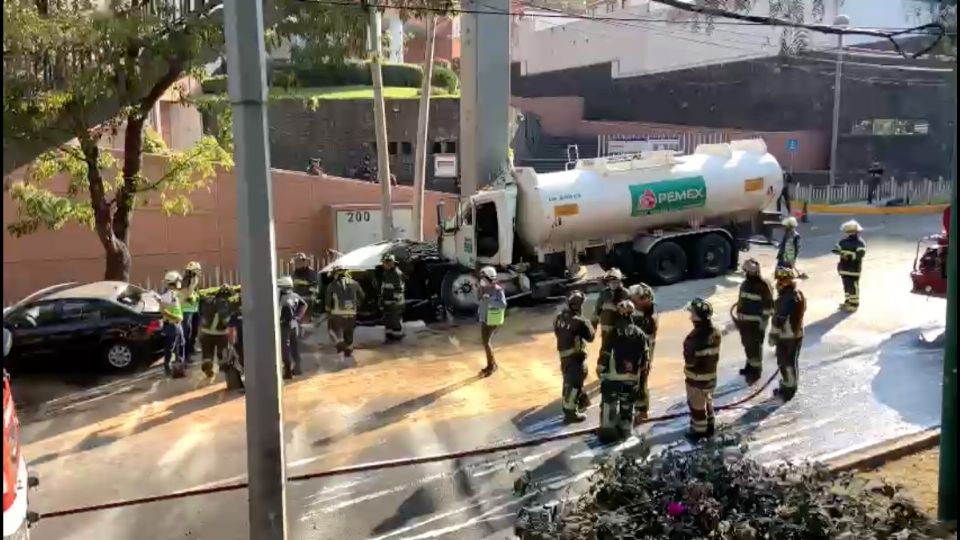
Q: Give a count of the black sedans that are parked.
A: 1